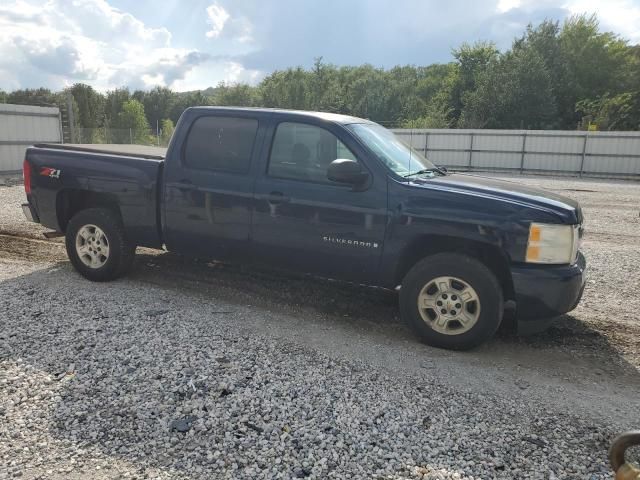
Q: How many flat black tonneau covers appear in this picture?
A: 1